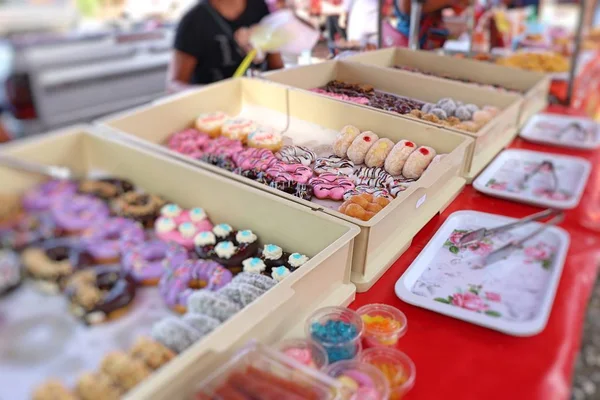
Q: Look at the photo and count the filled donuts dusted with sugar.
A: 5